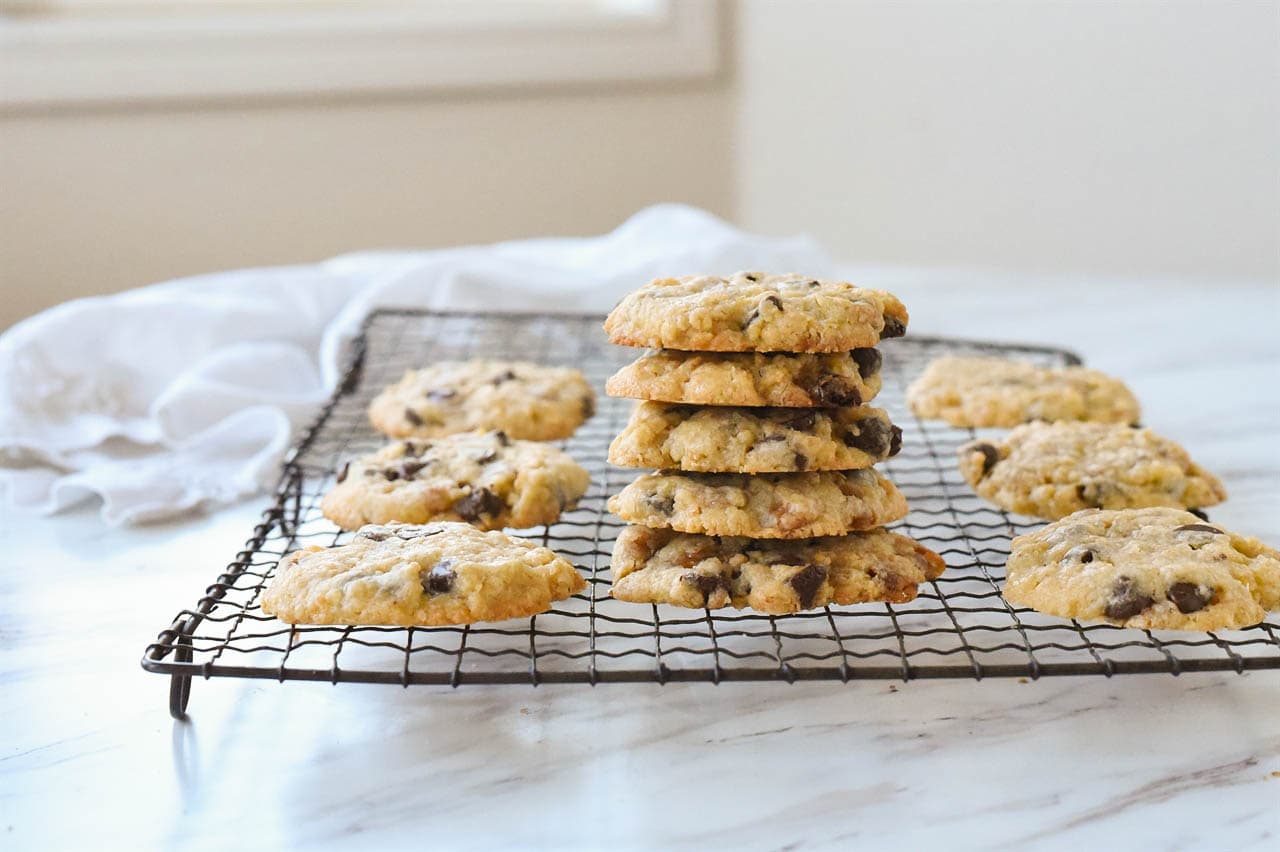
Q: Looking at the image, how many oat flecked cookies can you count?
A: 11